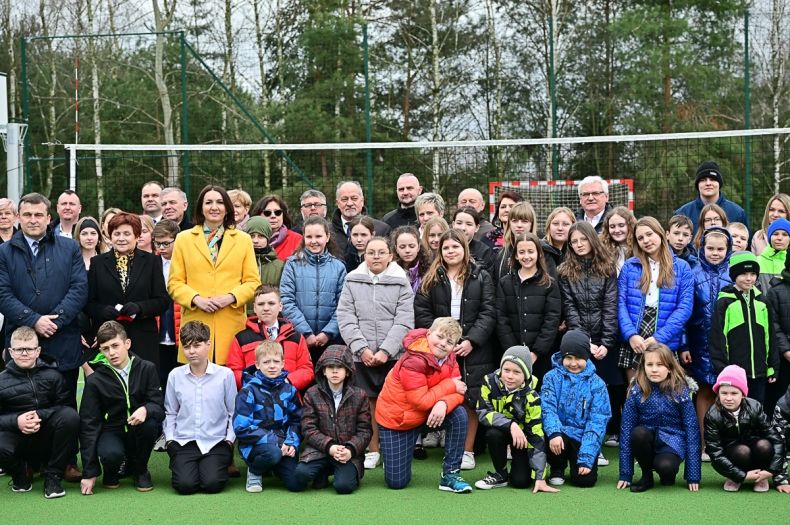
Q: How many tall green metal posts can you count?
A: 5